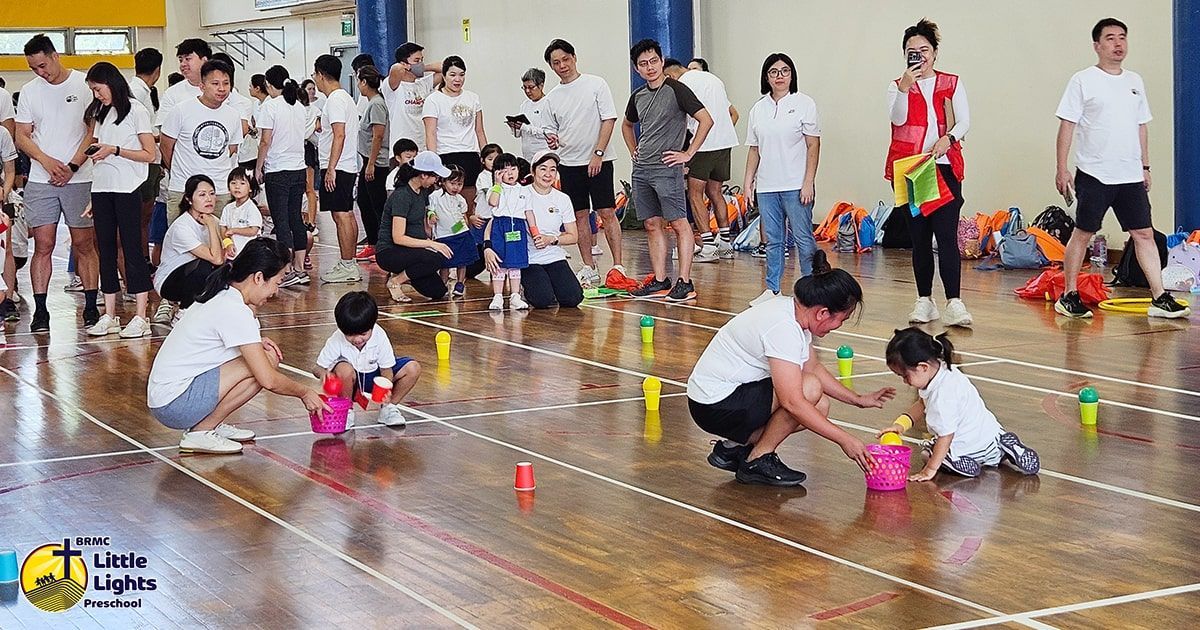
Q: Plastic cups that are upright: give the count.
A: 5